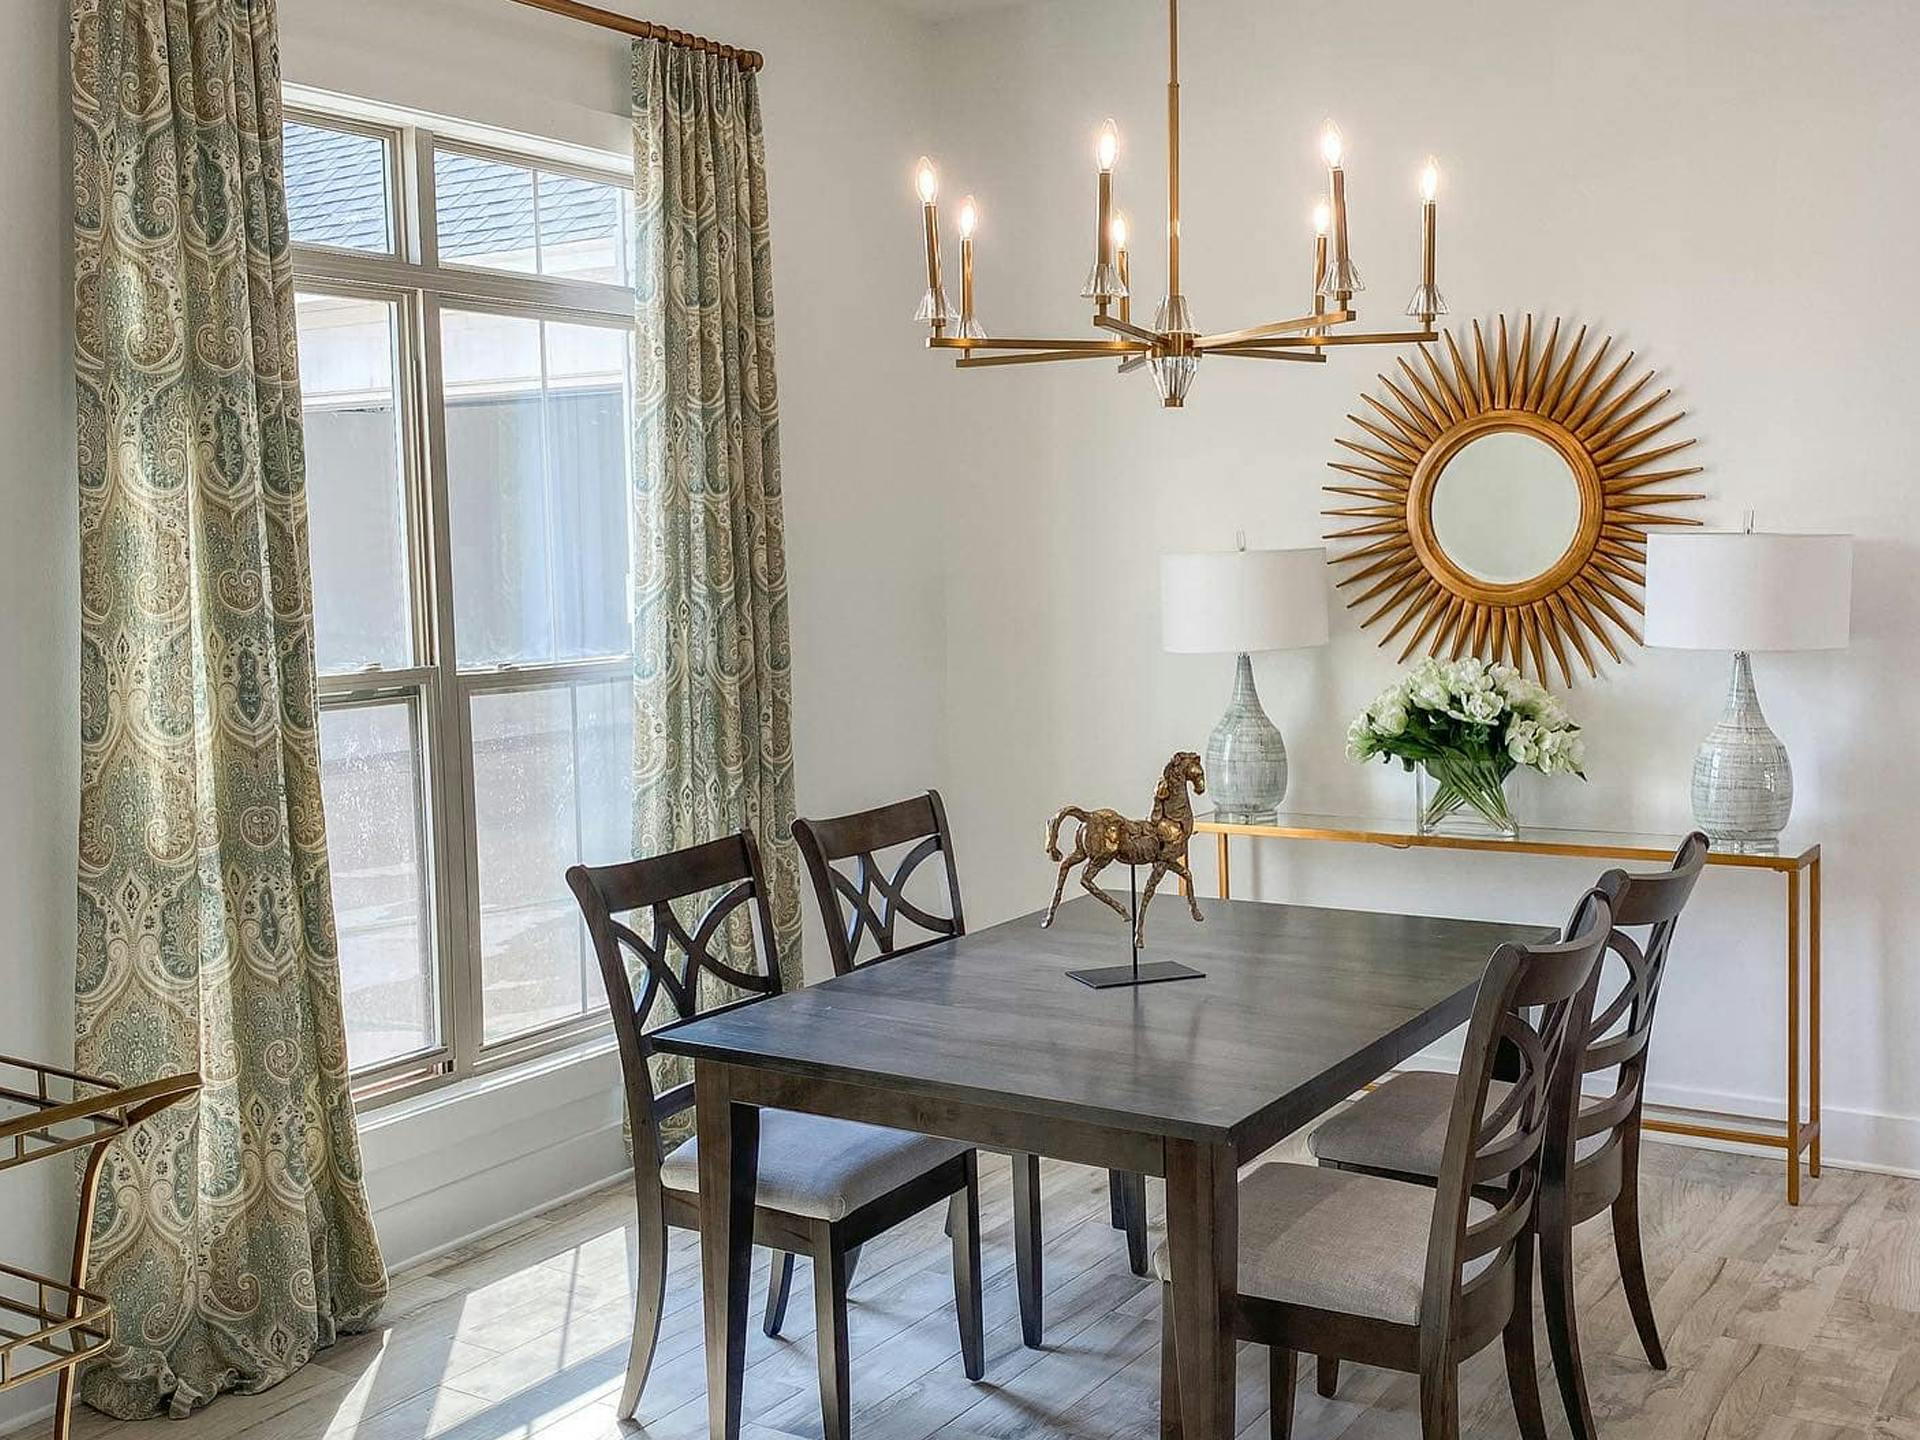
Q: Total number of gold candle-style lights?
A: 7